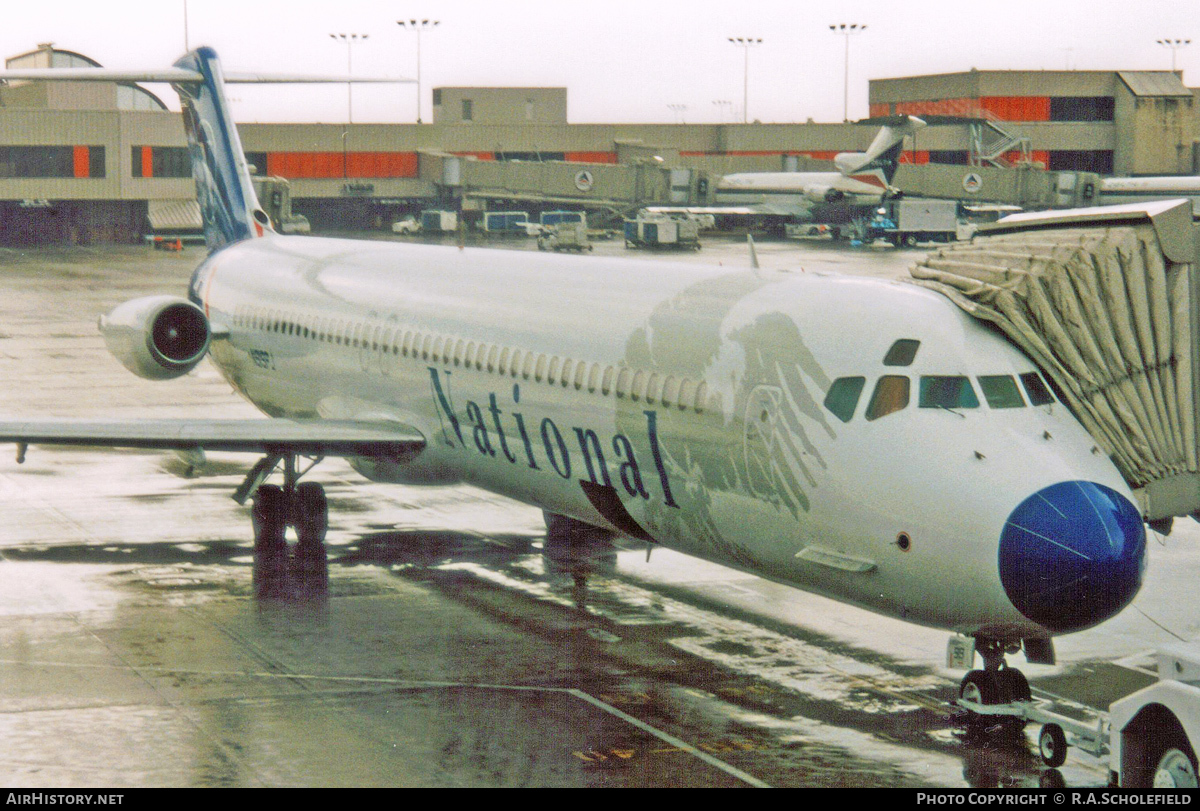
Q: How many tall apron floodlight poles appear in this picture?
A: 5